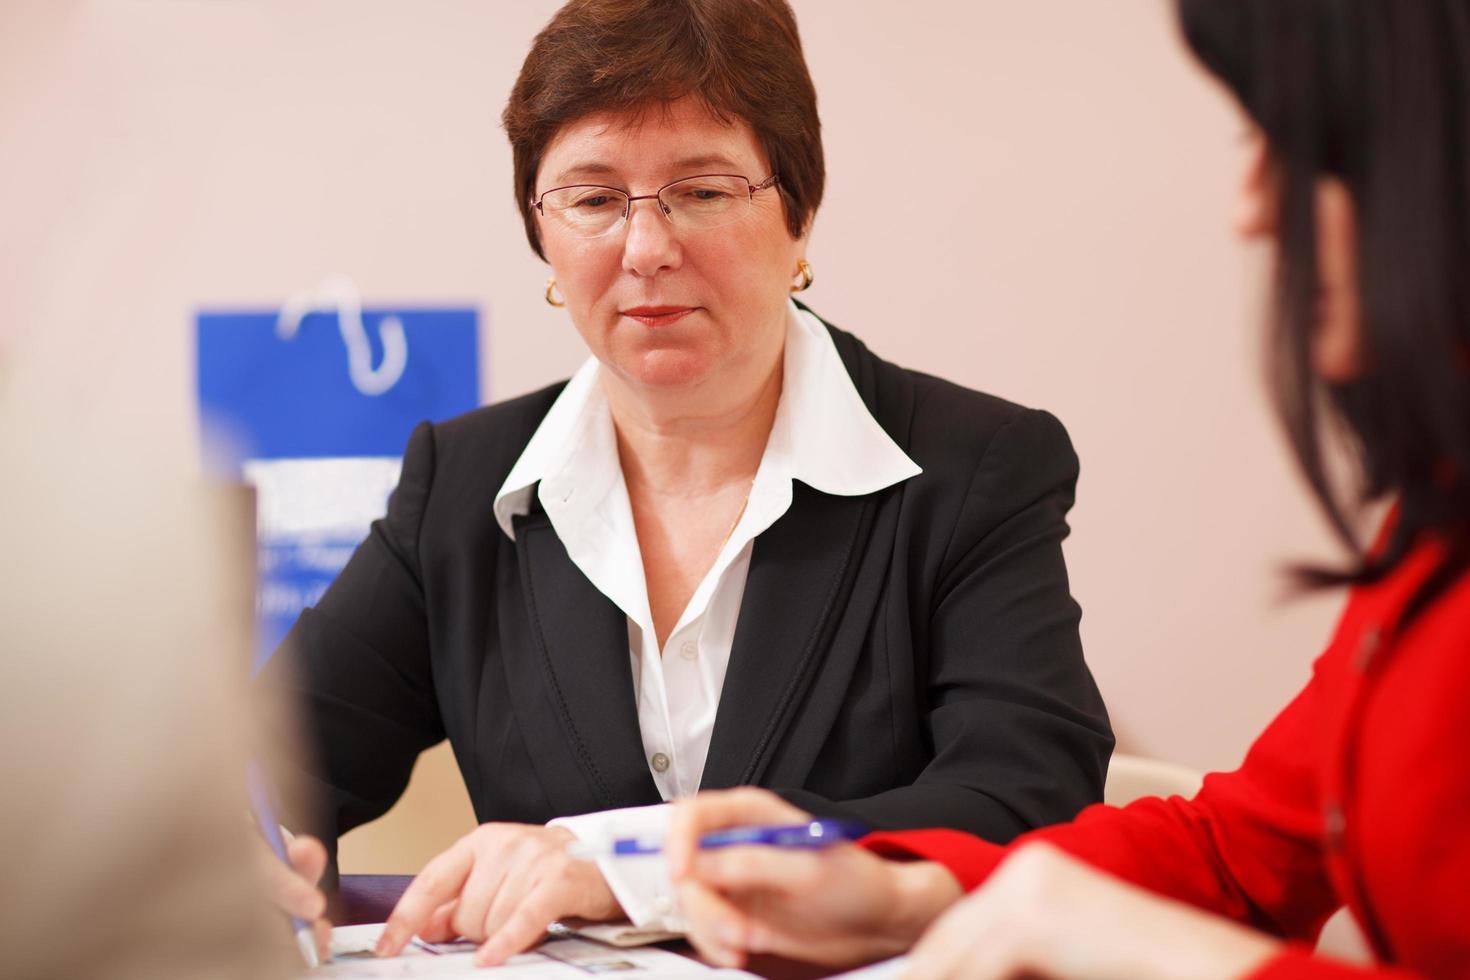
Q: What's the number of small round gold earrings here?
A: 2